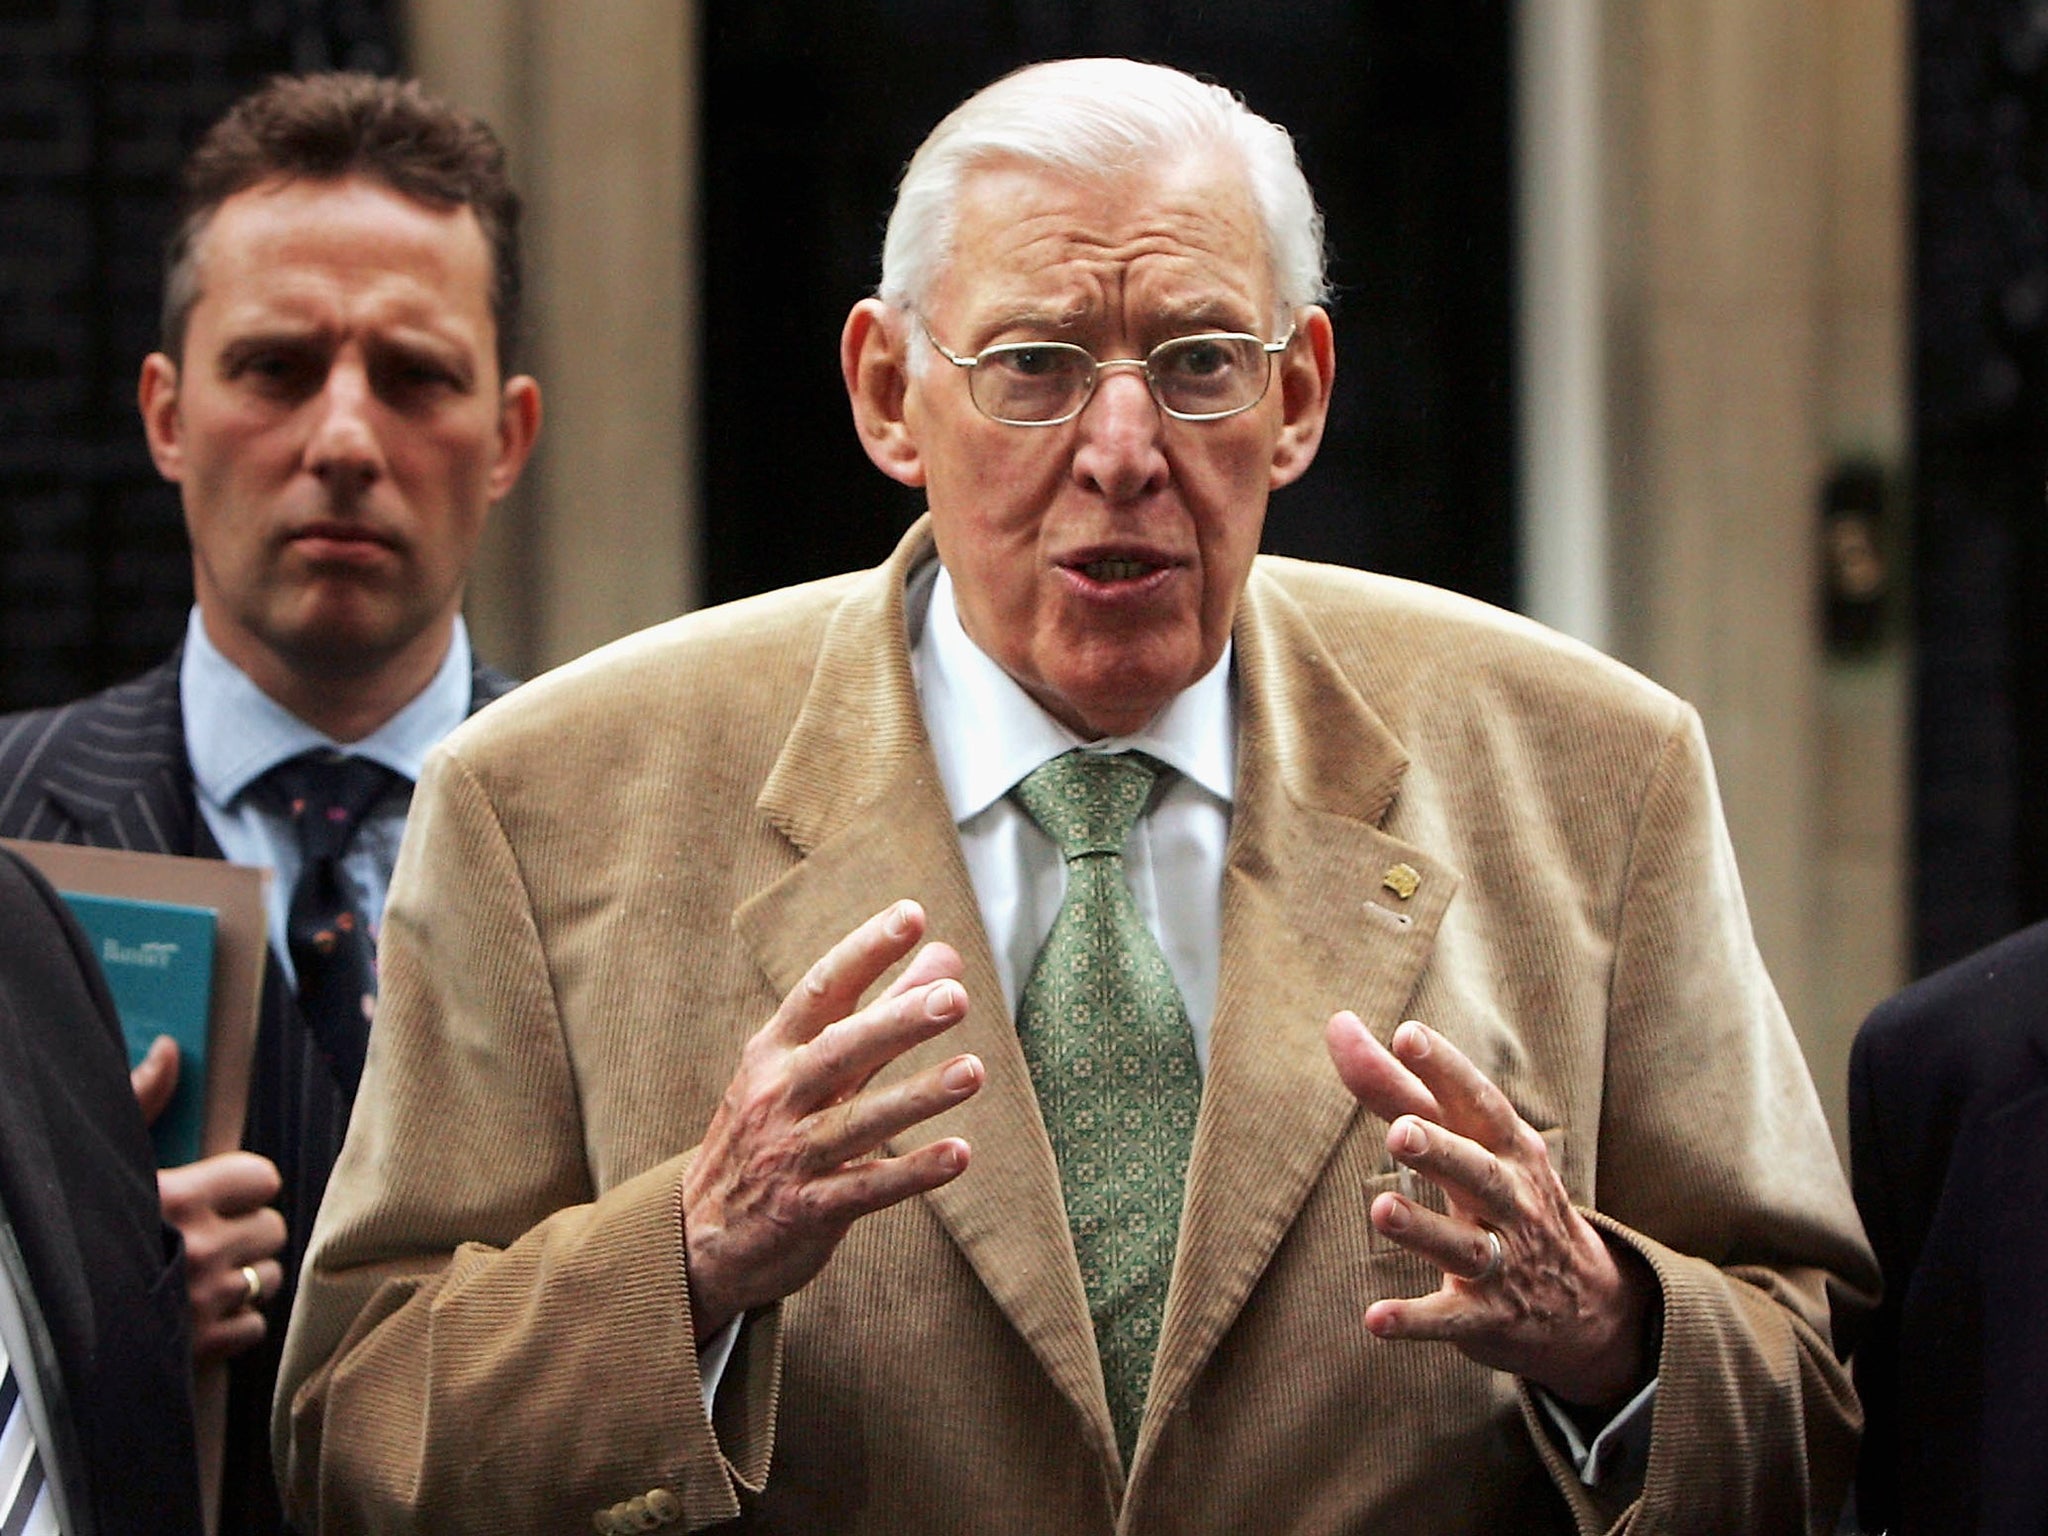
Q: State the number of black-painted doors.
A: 1